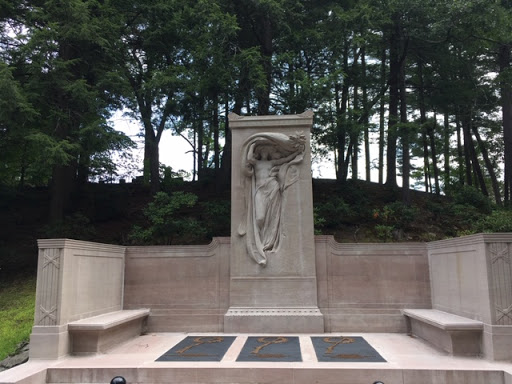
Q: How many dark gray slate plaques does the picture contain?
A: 3